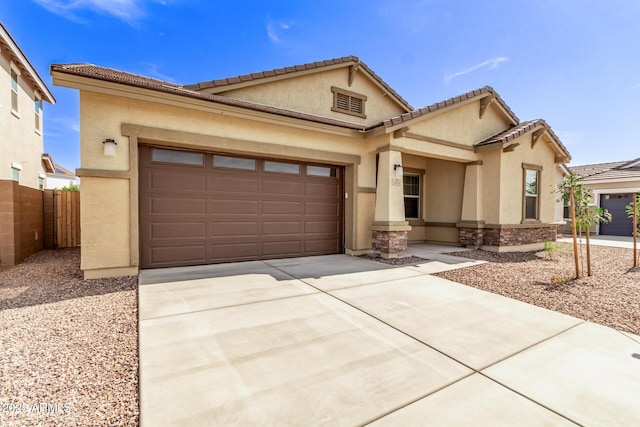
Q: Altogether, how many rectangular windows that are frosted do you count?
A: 4